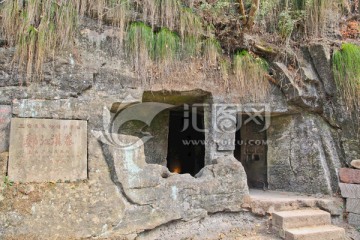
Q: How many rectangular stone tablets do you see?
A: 1